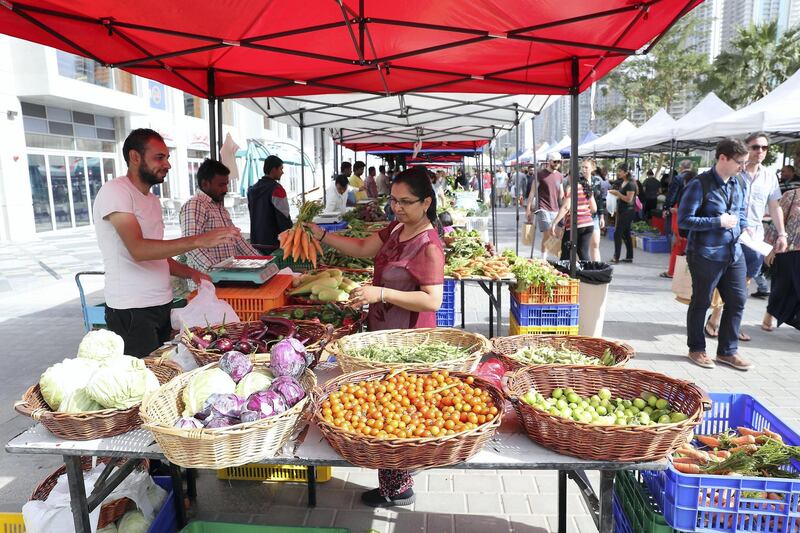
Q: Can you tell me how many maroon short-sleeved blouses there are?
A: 1